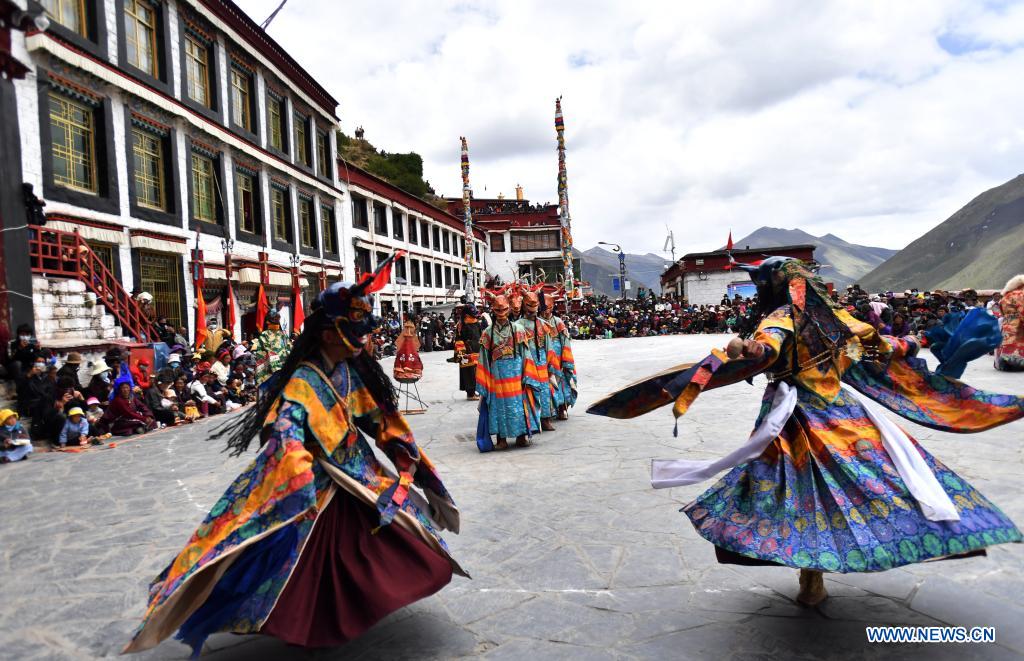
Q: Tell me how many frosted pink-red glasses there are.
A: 0